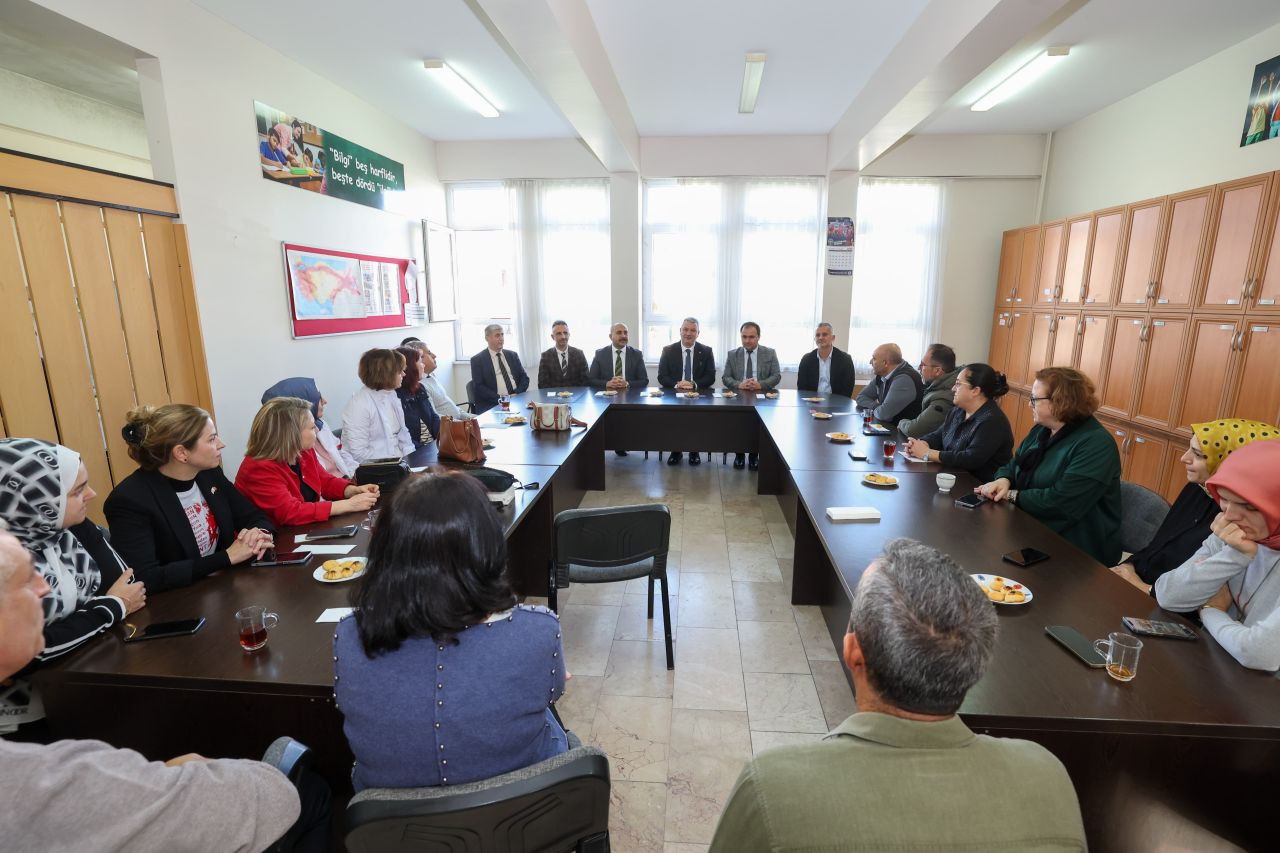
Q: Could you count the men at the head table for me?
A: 6